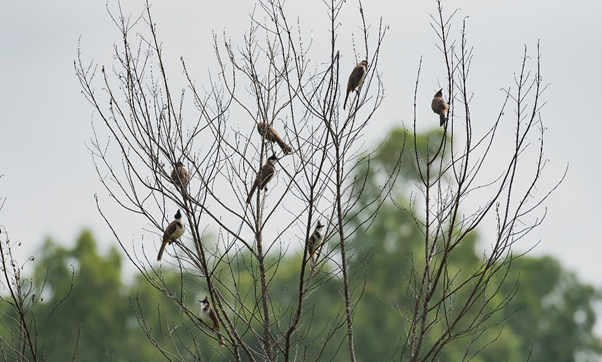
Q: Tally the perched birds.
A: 8